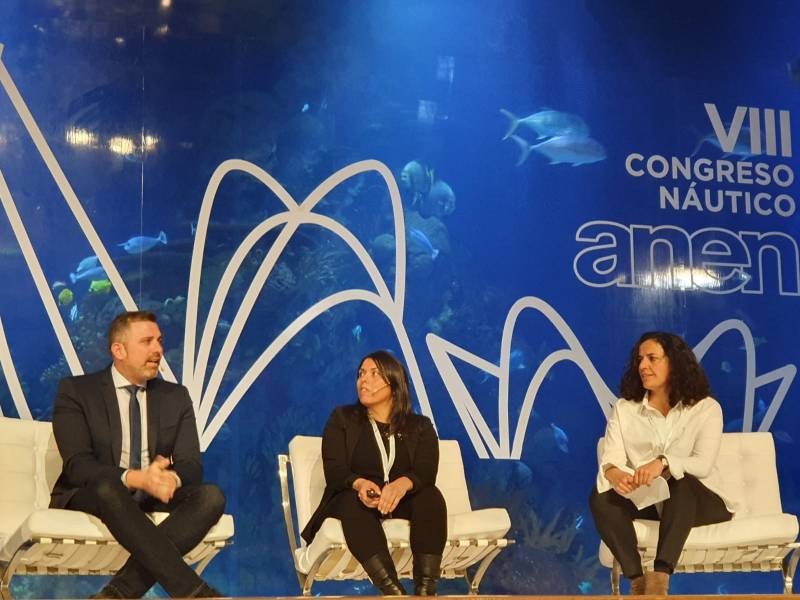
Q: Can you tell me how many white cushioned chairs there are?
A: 3